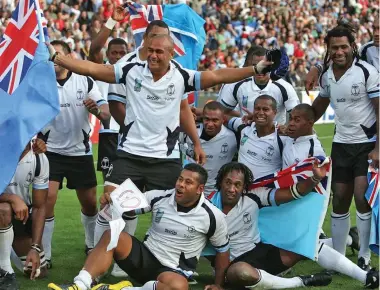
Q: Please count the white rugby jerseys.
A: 13